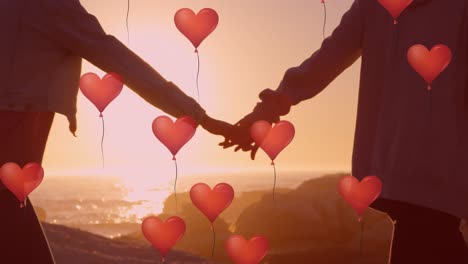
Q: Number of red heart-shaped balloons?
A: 11